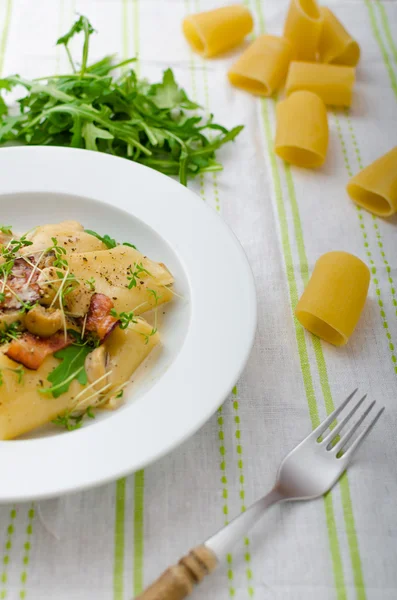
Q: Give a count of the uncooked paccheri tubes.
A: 8